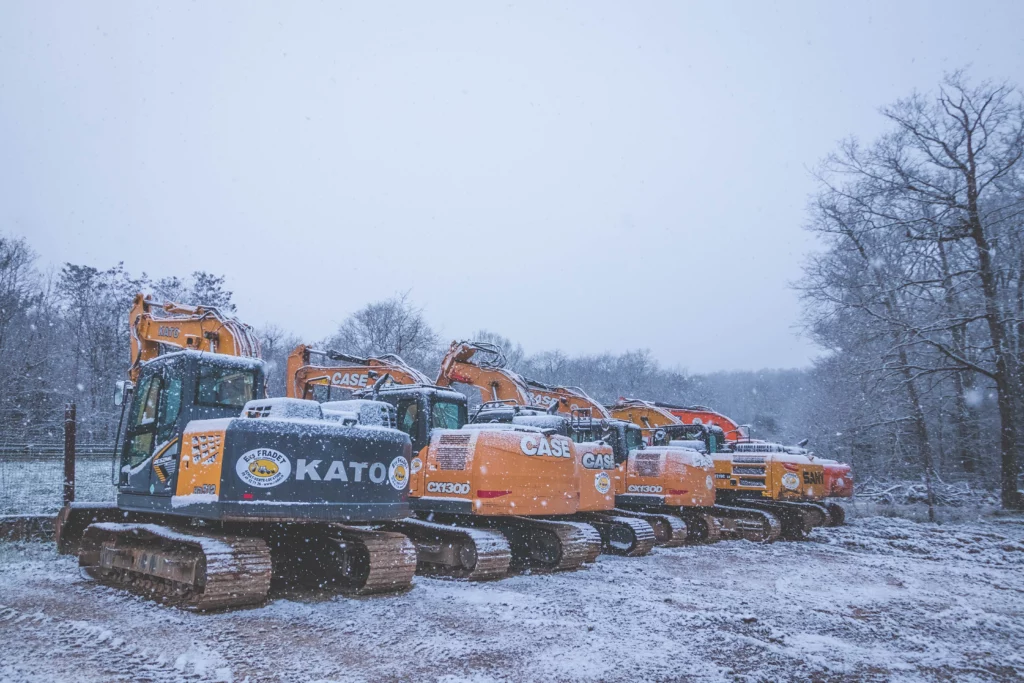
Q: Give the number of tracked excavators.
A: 6